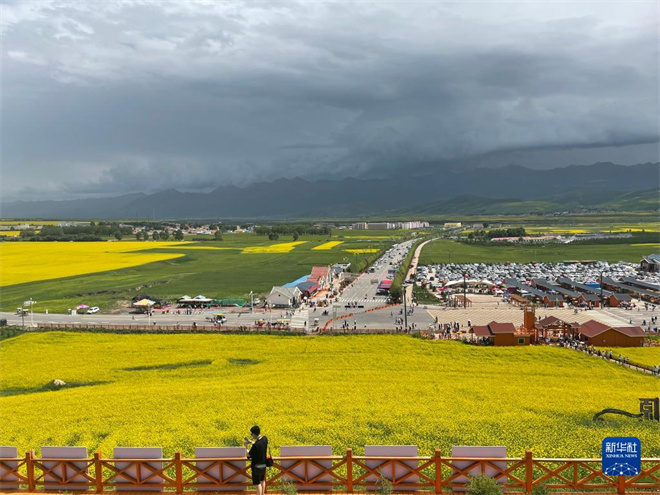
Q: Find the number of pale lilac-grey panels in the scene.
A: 7